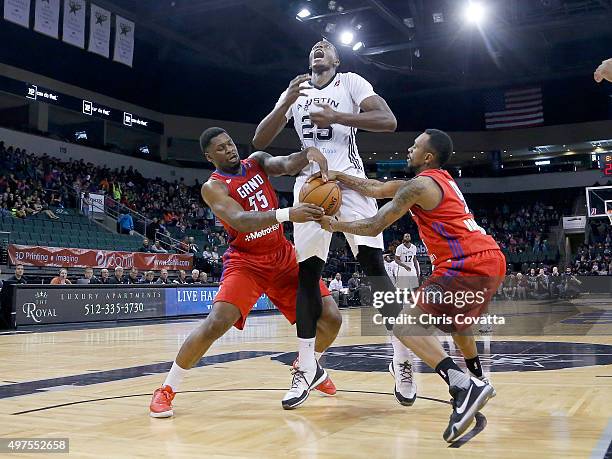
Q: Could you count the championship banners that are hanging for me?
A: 5